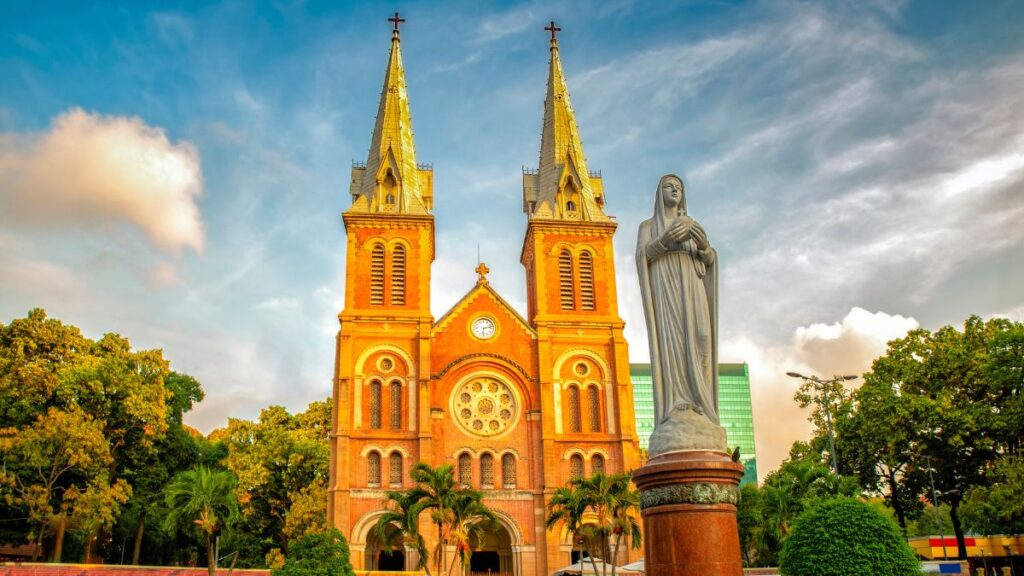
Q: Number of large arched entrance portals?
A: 3